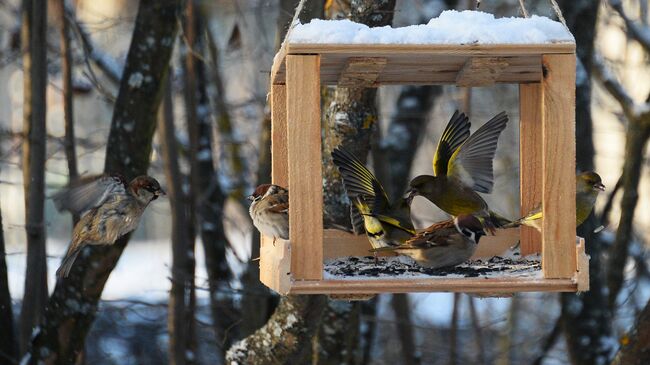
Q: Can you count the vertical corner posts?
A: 4